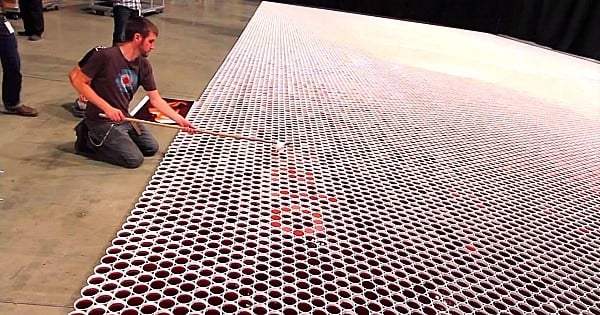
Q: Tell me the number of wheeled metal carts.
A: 2